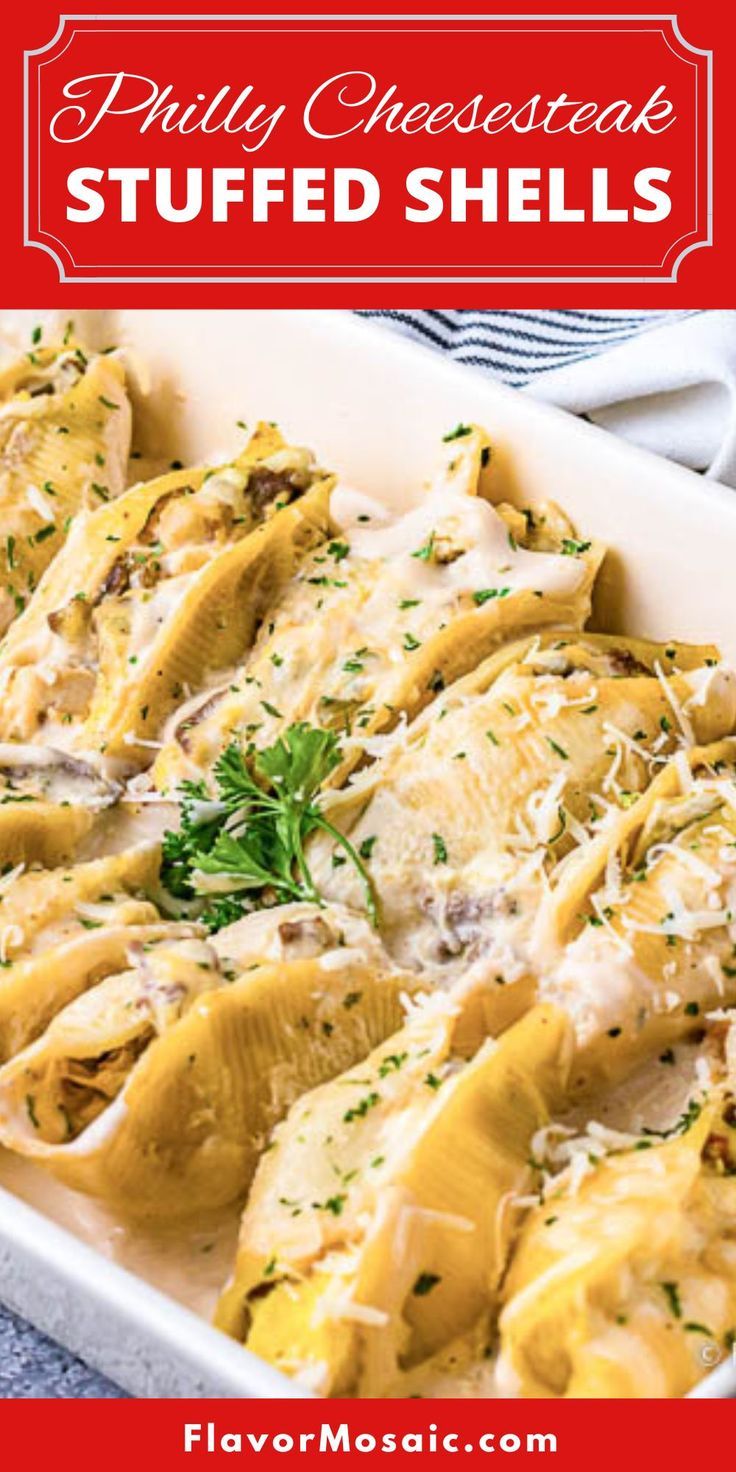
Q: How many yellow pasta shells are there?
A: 10